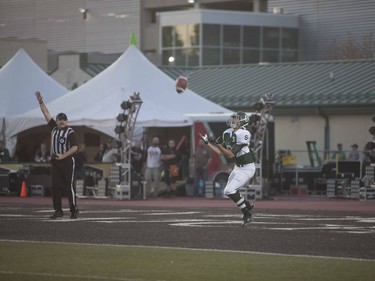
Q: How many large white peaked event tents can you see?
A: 2